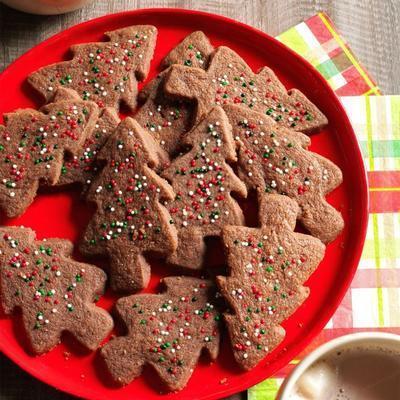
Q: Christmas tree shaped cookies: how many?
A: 11